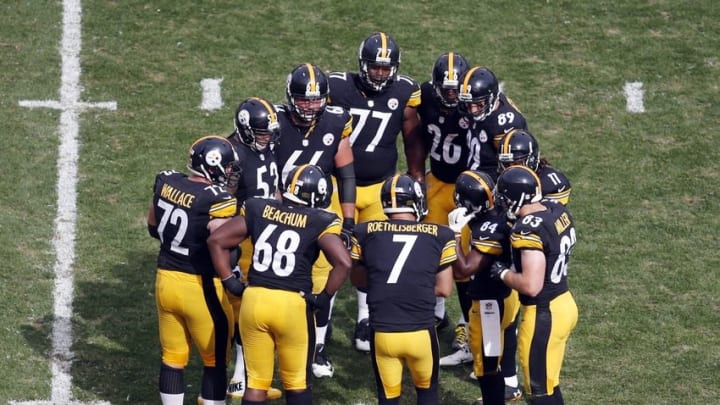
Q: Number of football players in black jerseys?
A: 11